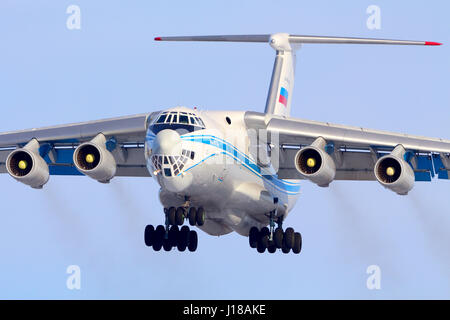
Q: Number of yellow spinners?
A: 4